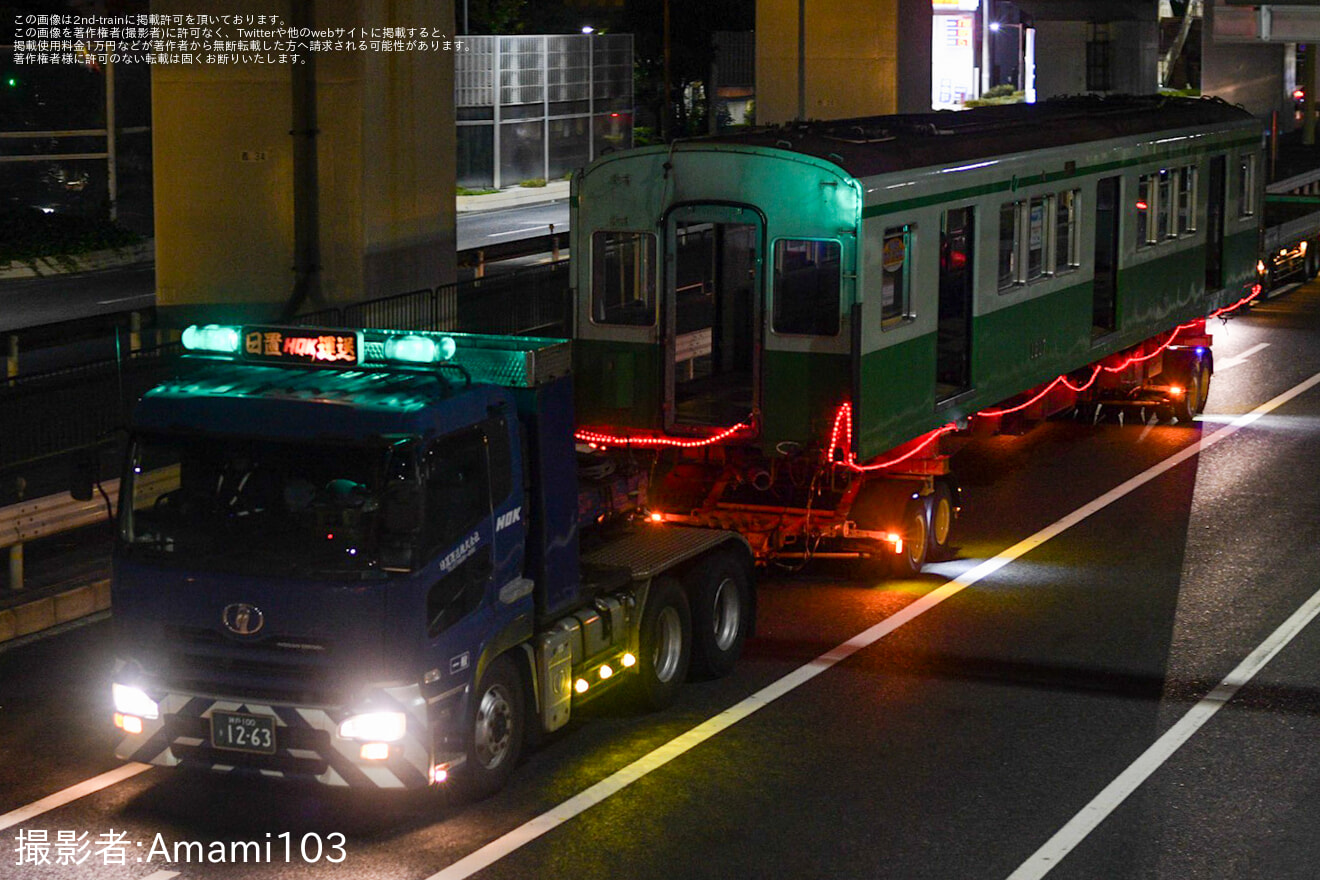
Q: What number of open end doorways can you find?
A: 1